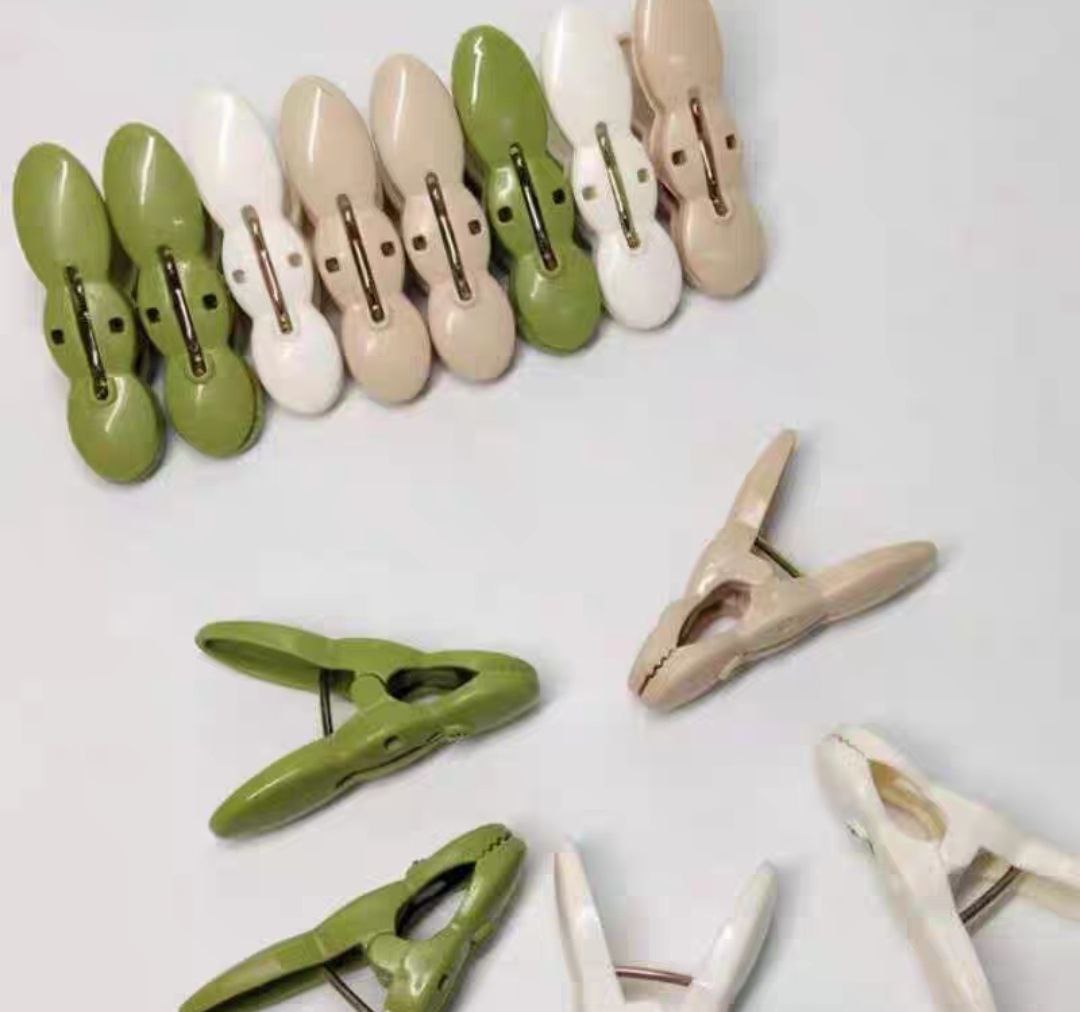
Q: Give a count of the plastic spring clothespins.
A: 13